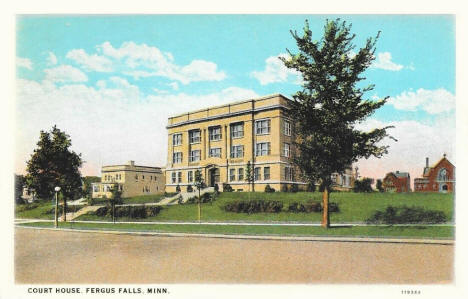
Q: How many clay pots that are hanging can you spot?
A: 0